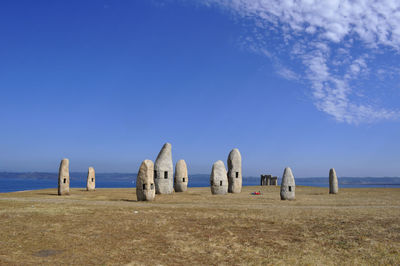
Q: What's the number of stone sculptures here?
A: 9